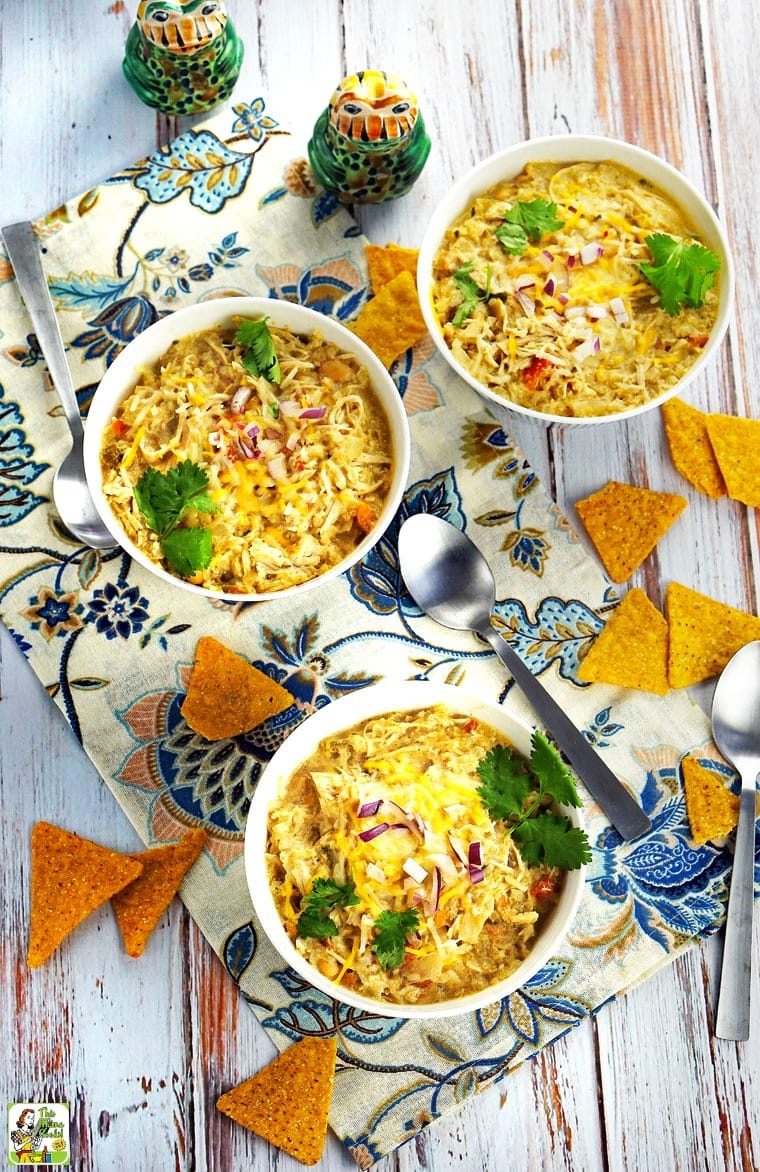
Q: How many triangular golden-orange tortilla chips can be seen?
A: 12